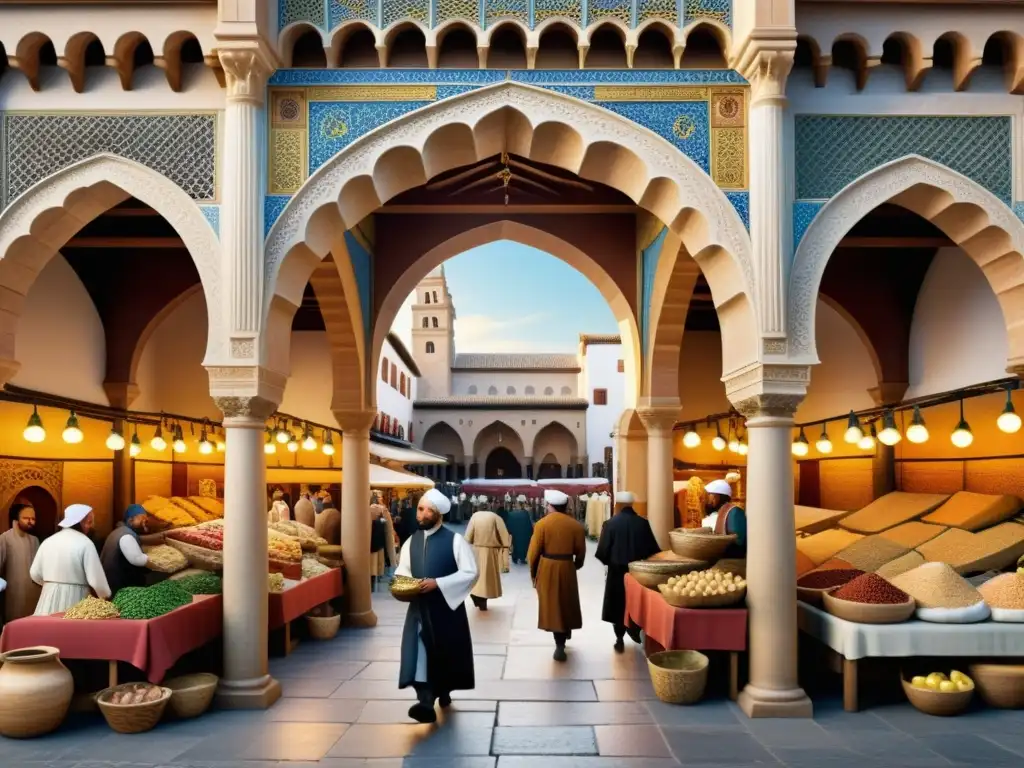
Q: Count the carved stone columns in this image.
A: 4